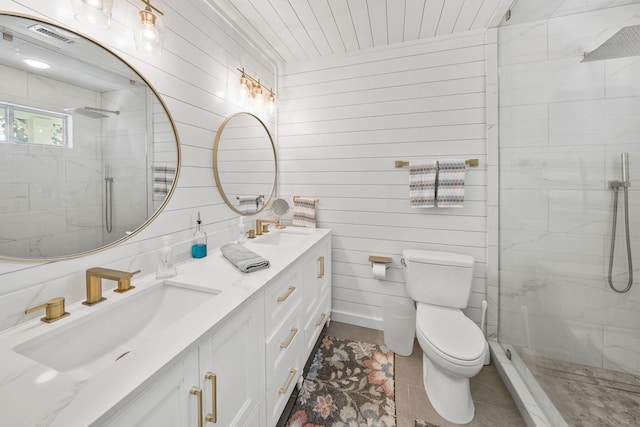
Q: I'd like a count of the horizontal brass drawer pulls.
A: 4